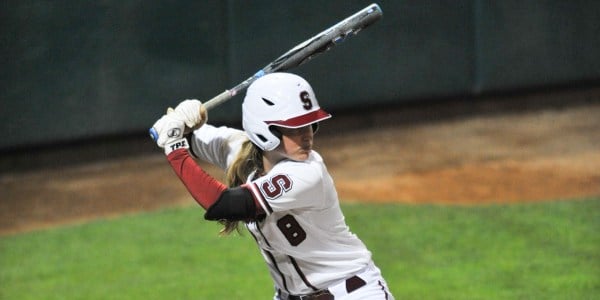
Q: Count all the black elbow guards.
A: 1